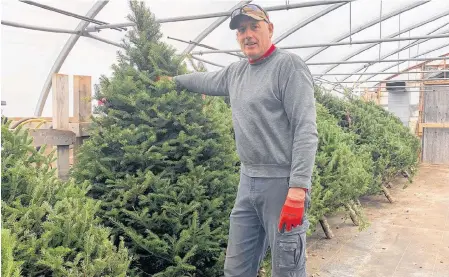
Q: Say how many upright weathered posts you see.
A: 2